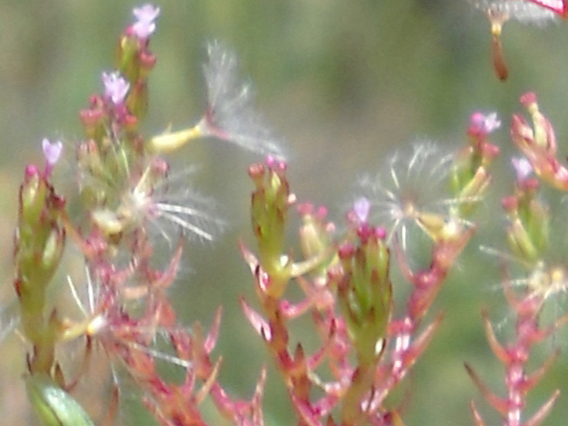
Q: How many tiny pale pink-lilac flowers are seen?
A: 6